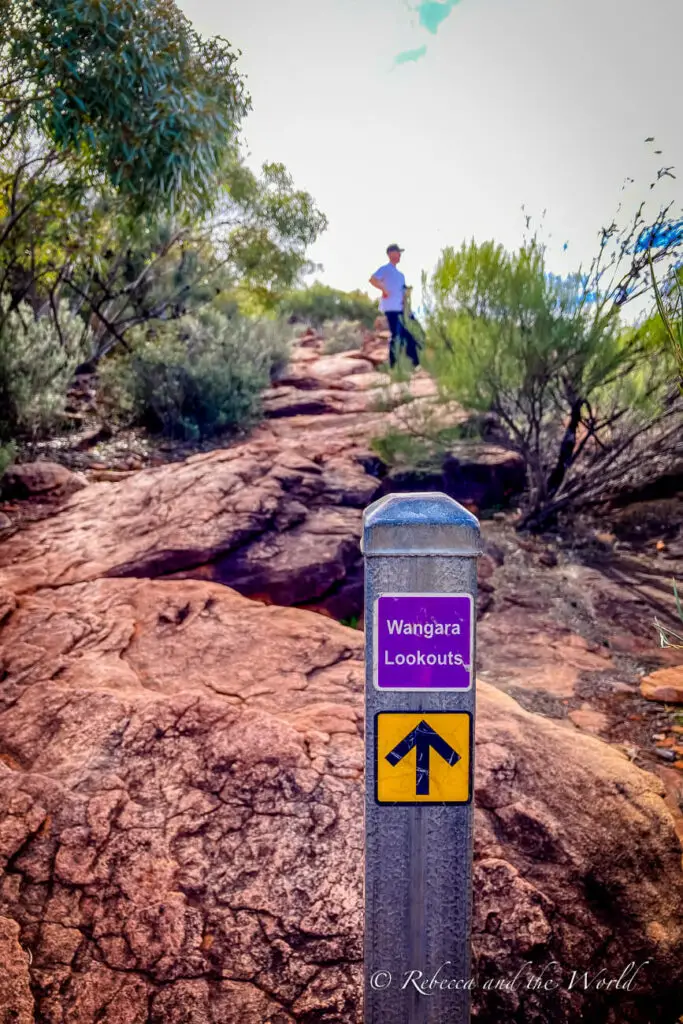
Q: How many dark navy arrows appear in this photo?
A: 1